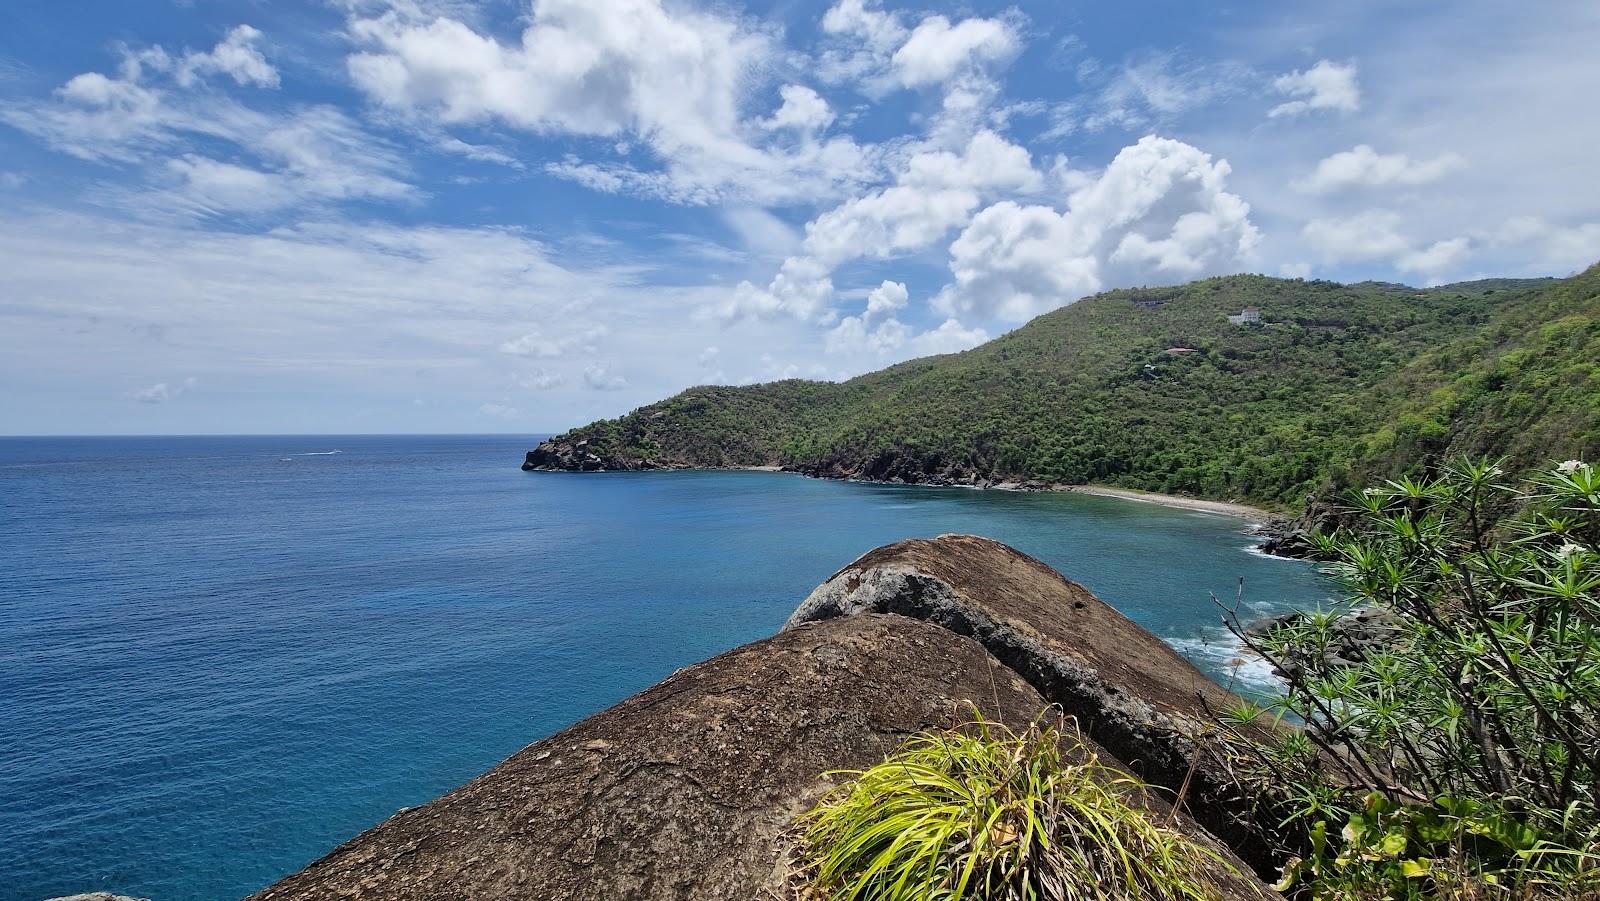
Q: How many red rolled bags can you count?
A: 0